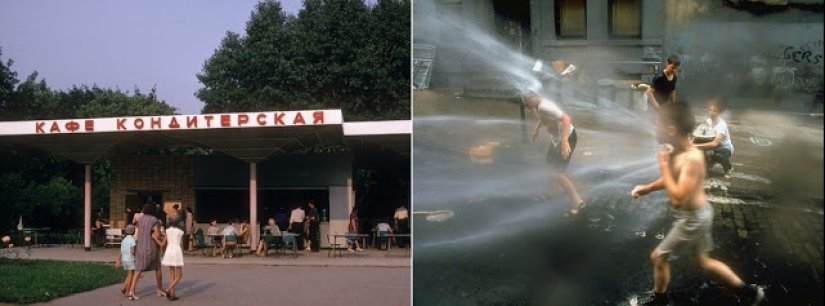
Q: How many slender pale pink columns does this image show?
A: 2